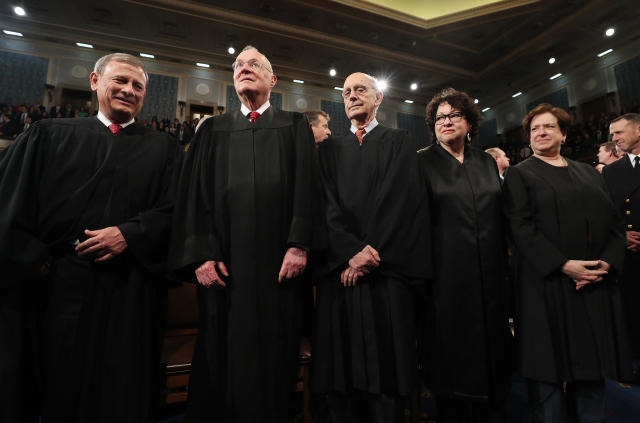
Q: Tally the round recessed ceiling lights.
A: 8